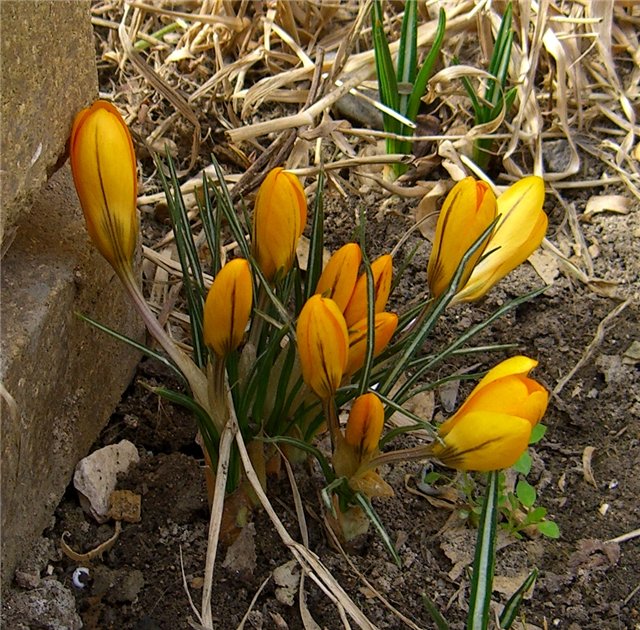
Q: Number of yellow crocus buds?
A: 11